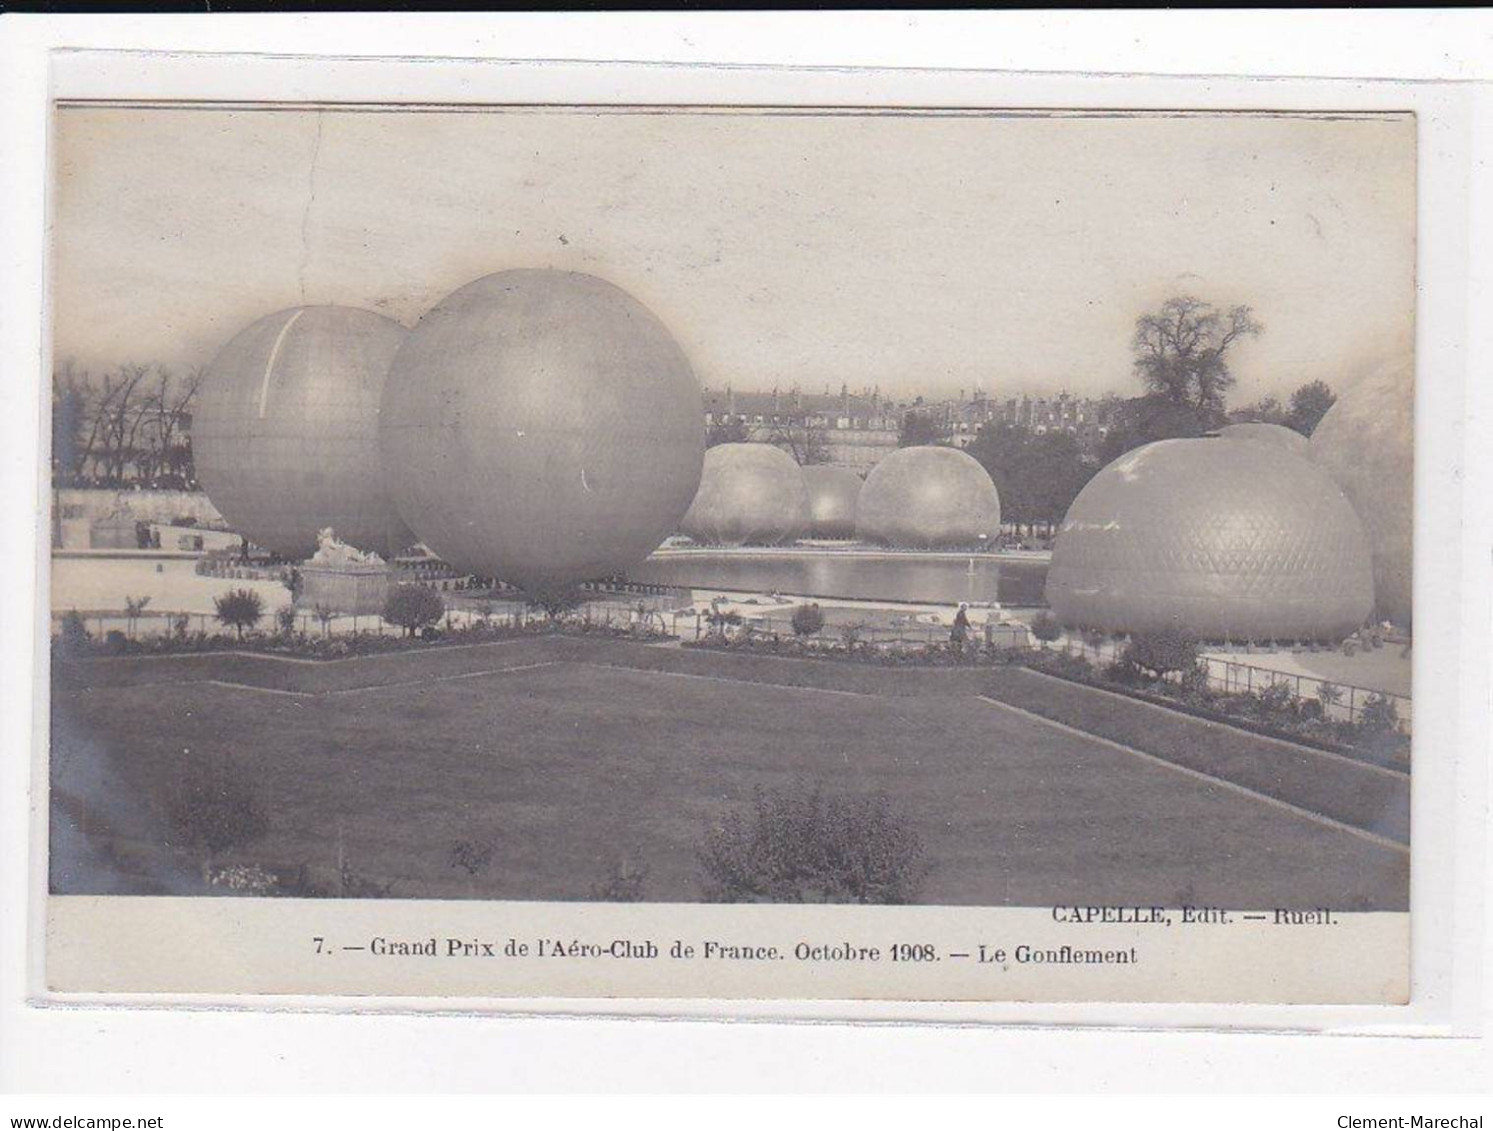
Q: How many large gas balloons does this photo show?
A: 8